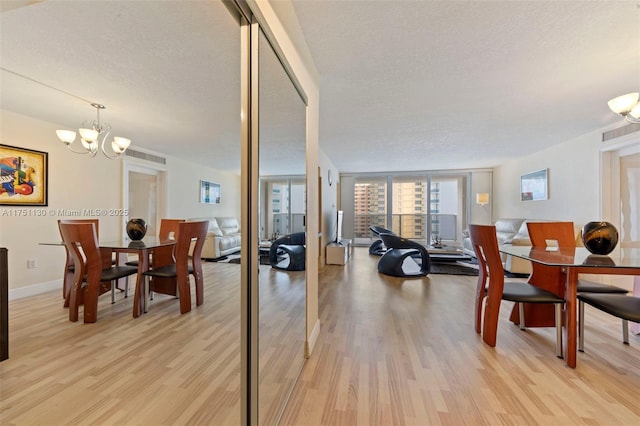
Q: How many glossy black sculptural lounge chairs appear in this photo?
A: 2